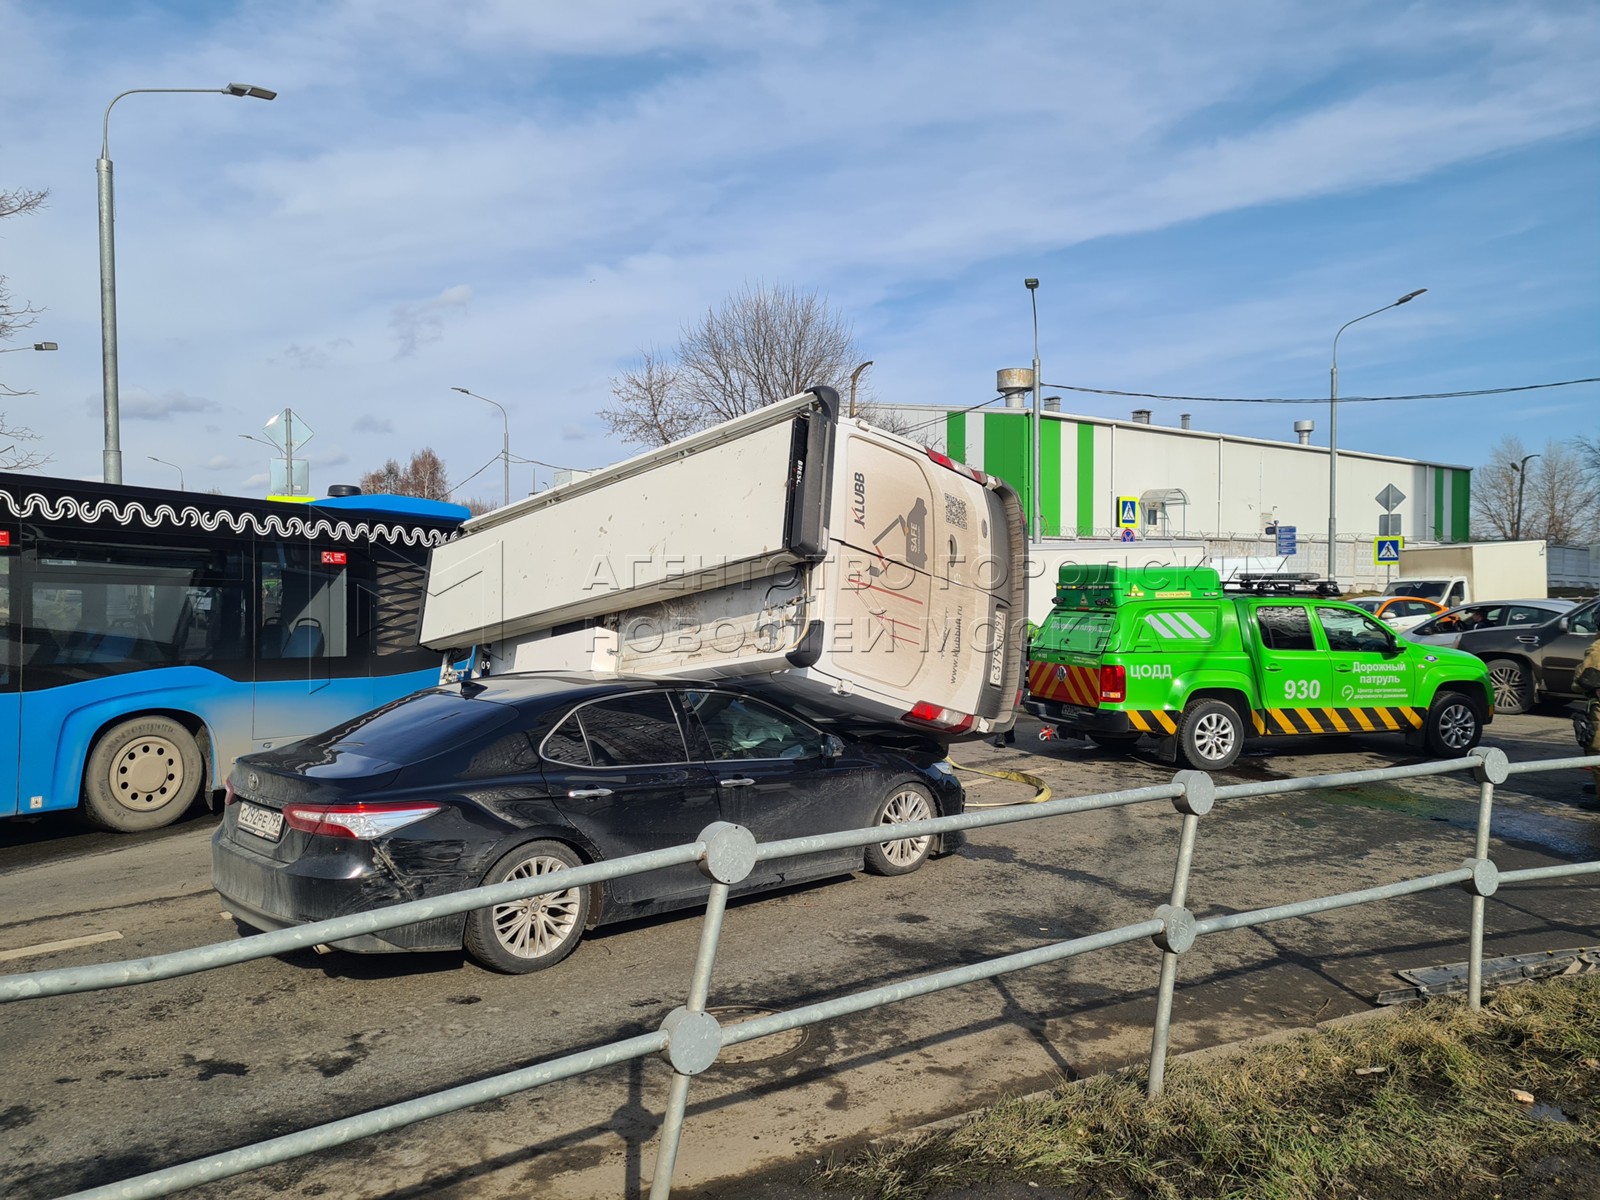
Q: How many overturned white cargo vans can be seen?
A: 1